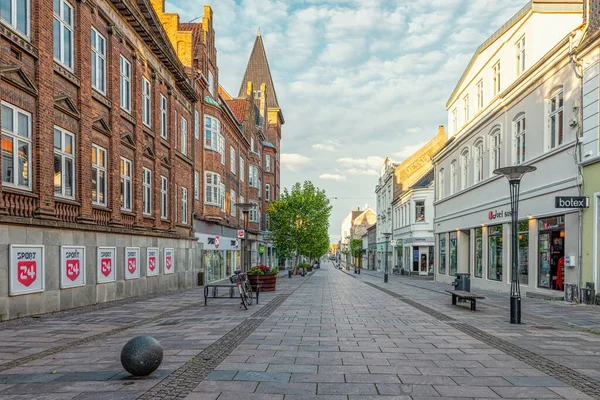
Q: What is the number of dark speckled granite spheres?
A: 1